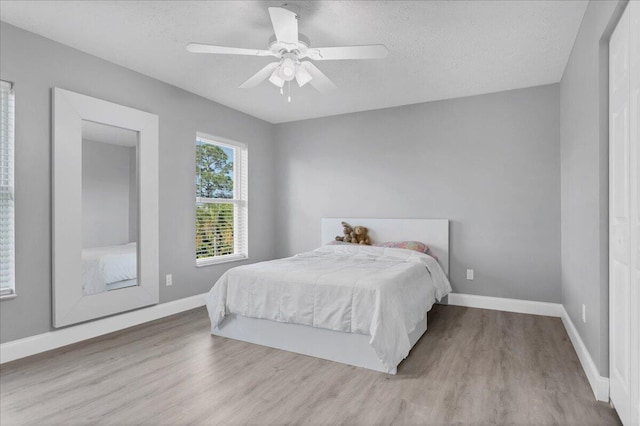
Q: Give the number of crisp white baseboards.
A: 3